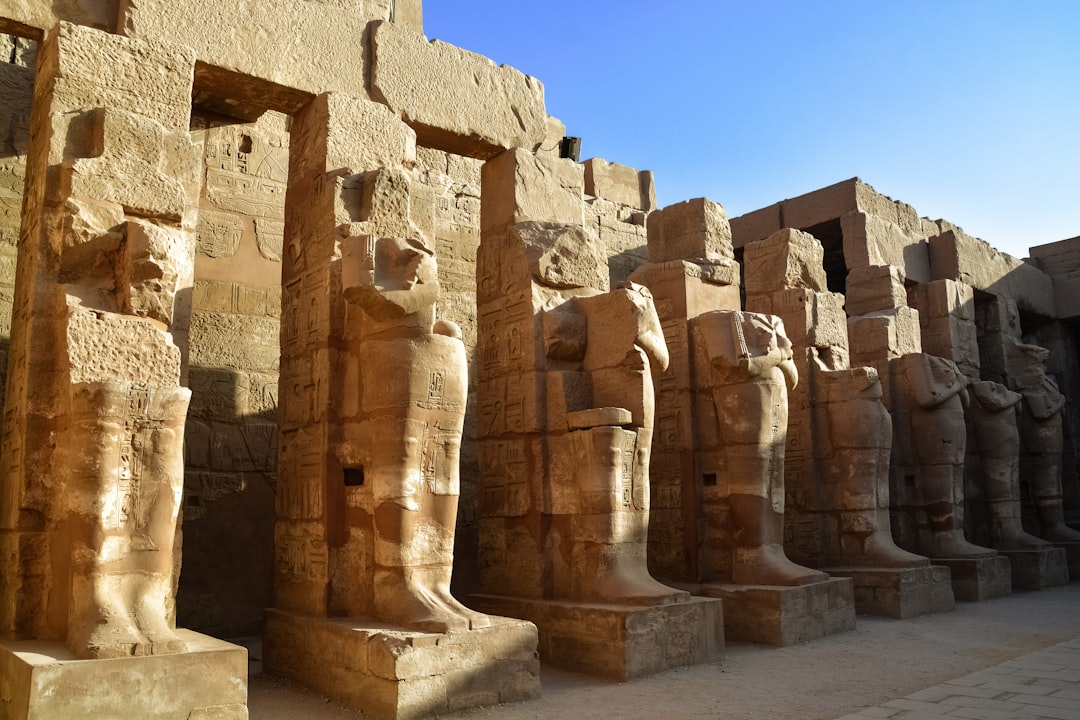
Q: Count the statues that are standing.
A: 8